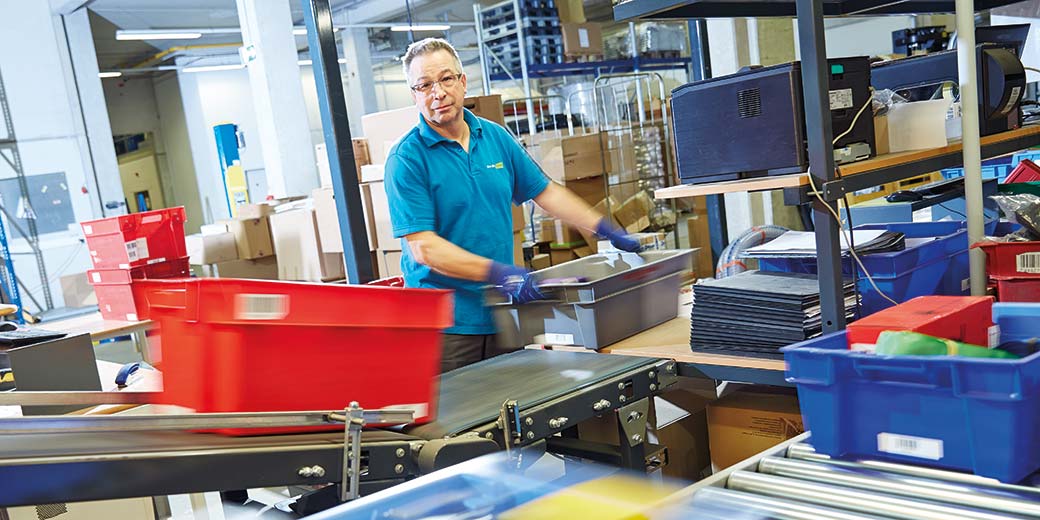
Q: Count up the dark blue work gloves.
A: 2